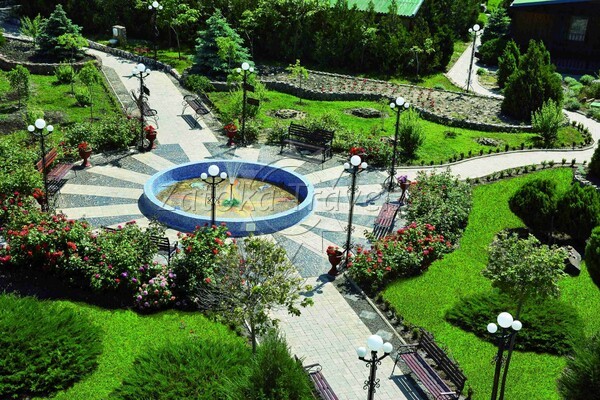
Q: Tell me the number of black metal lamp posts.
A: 10